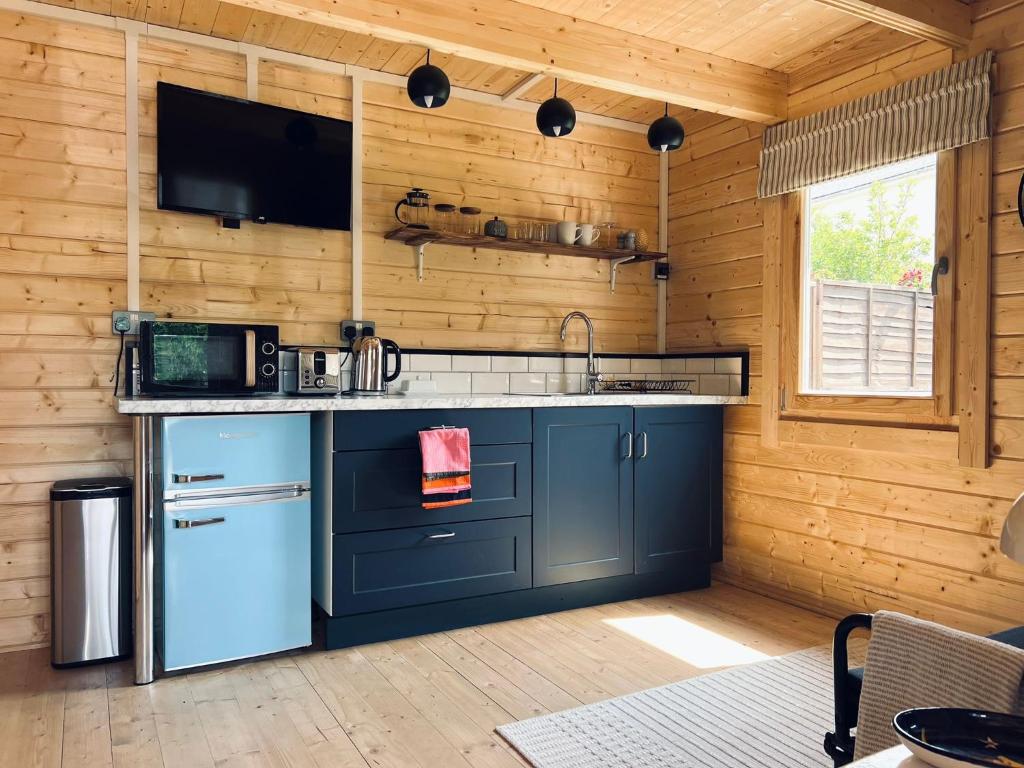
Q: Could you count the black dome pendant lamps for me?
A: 3